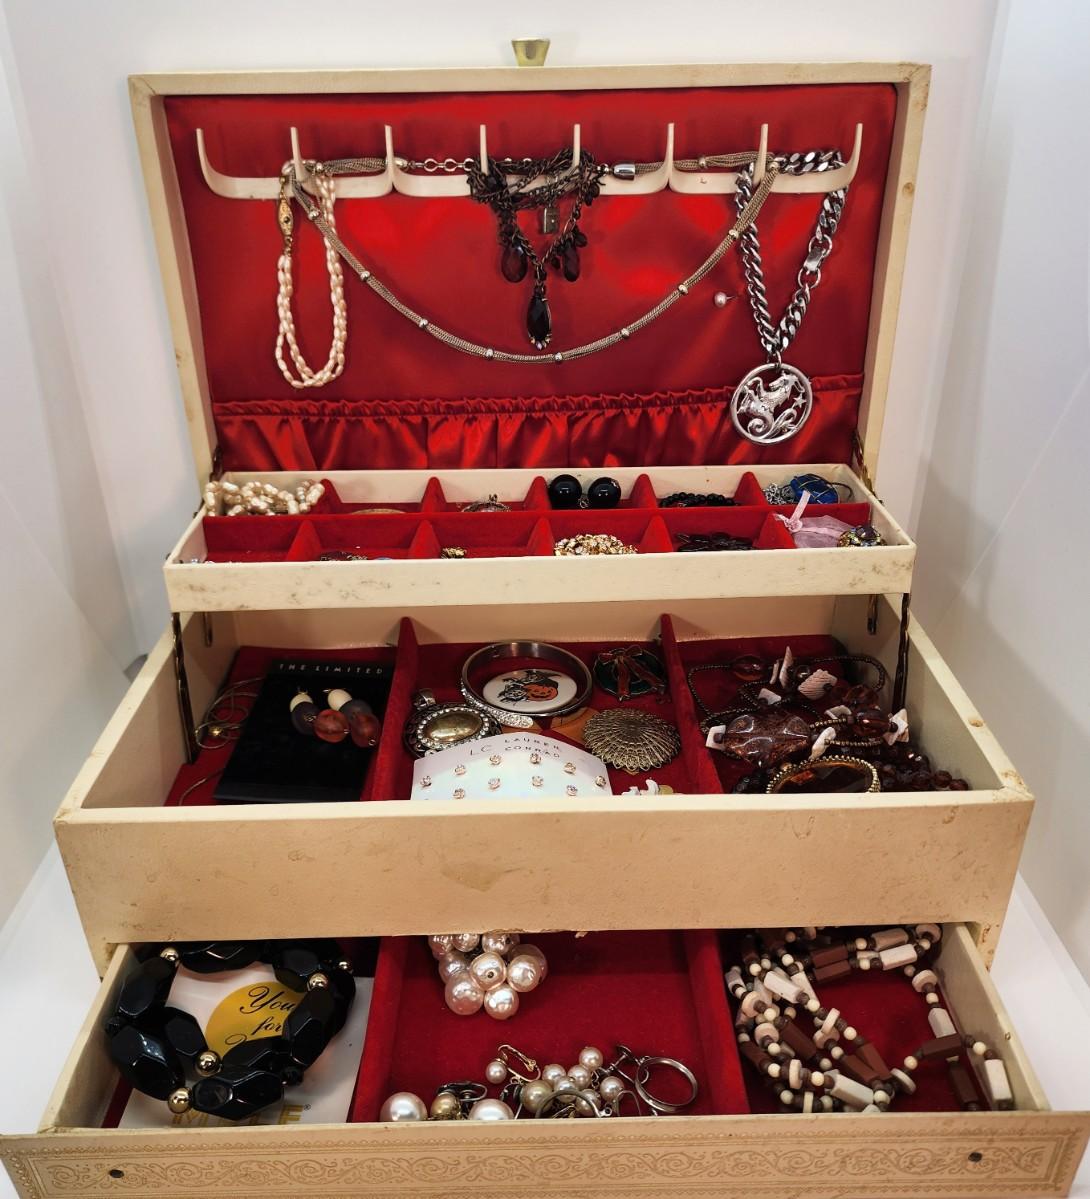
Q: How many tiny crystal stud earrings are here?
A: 10